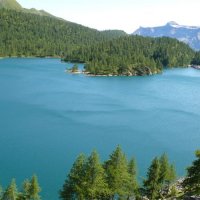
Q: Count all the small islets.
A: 1